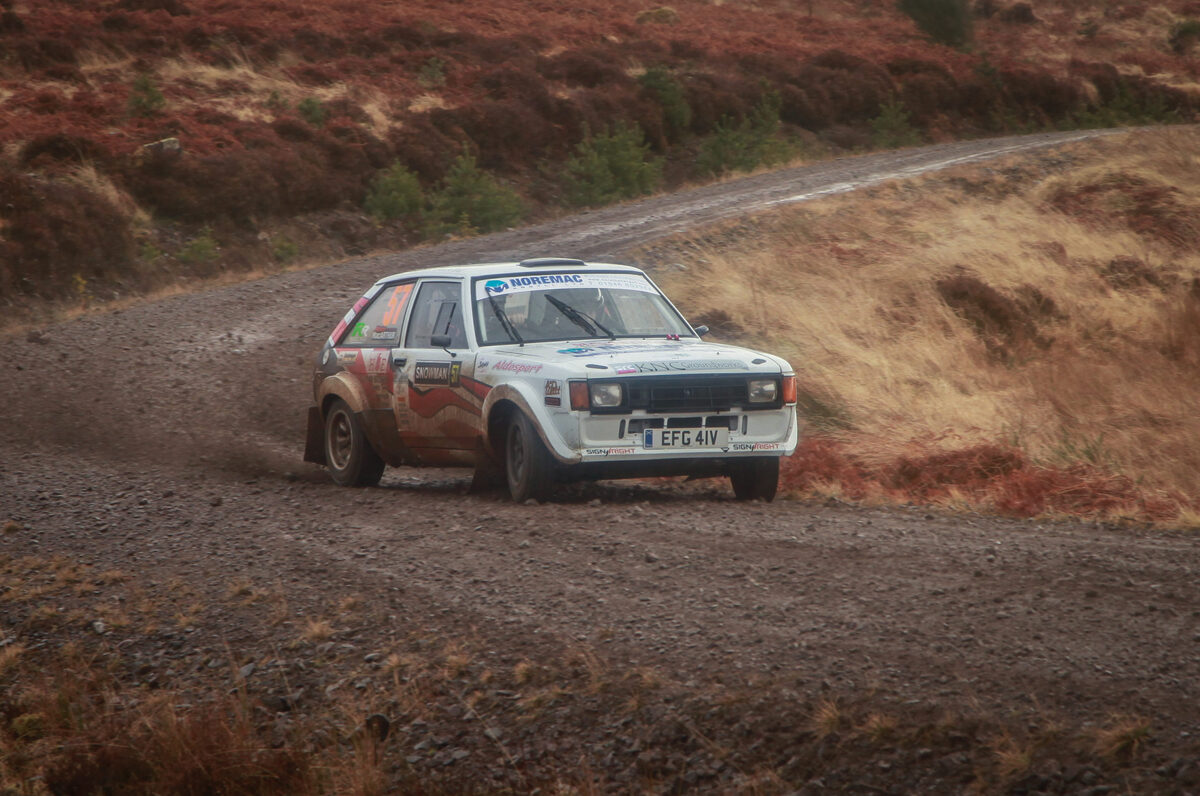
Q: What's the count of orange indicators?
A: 2